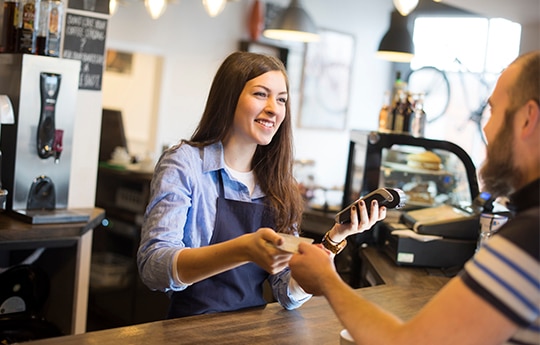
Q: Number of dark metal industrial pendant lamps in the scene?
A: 2